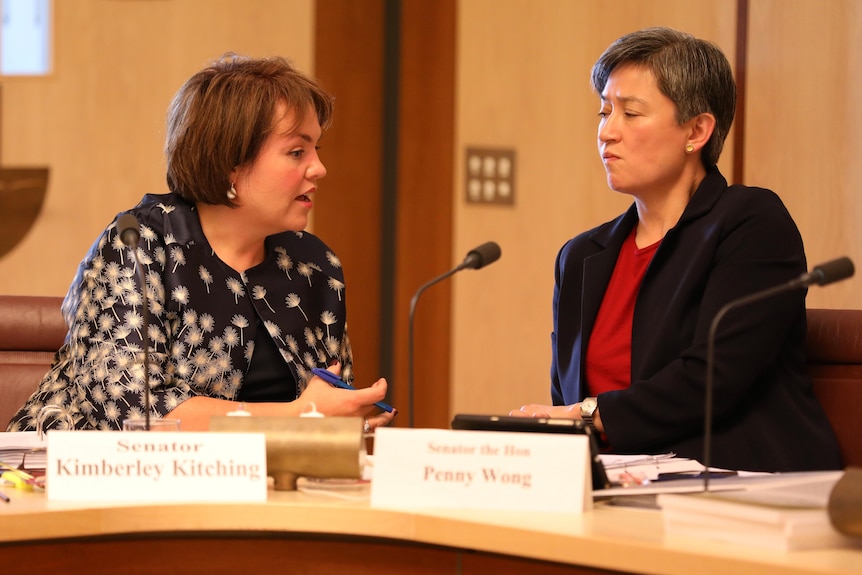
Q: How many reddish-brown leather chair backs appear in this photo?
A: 2